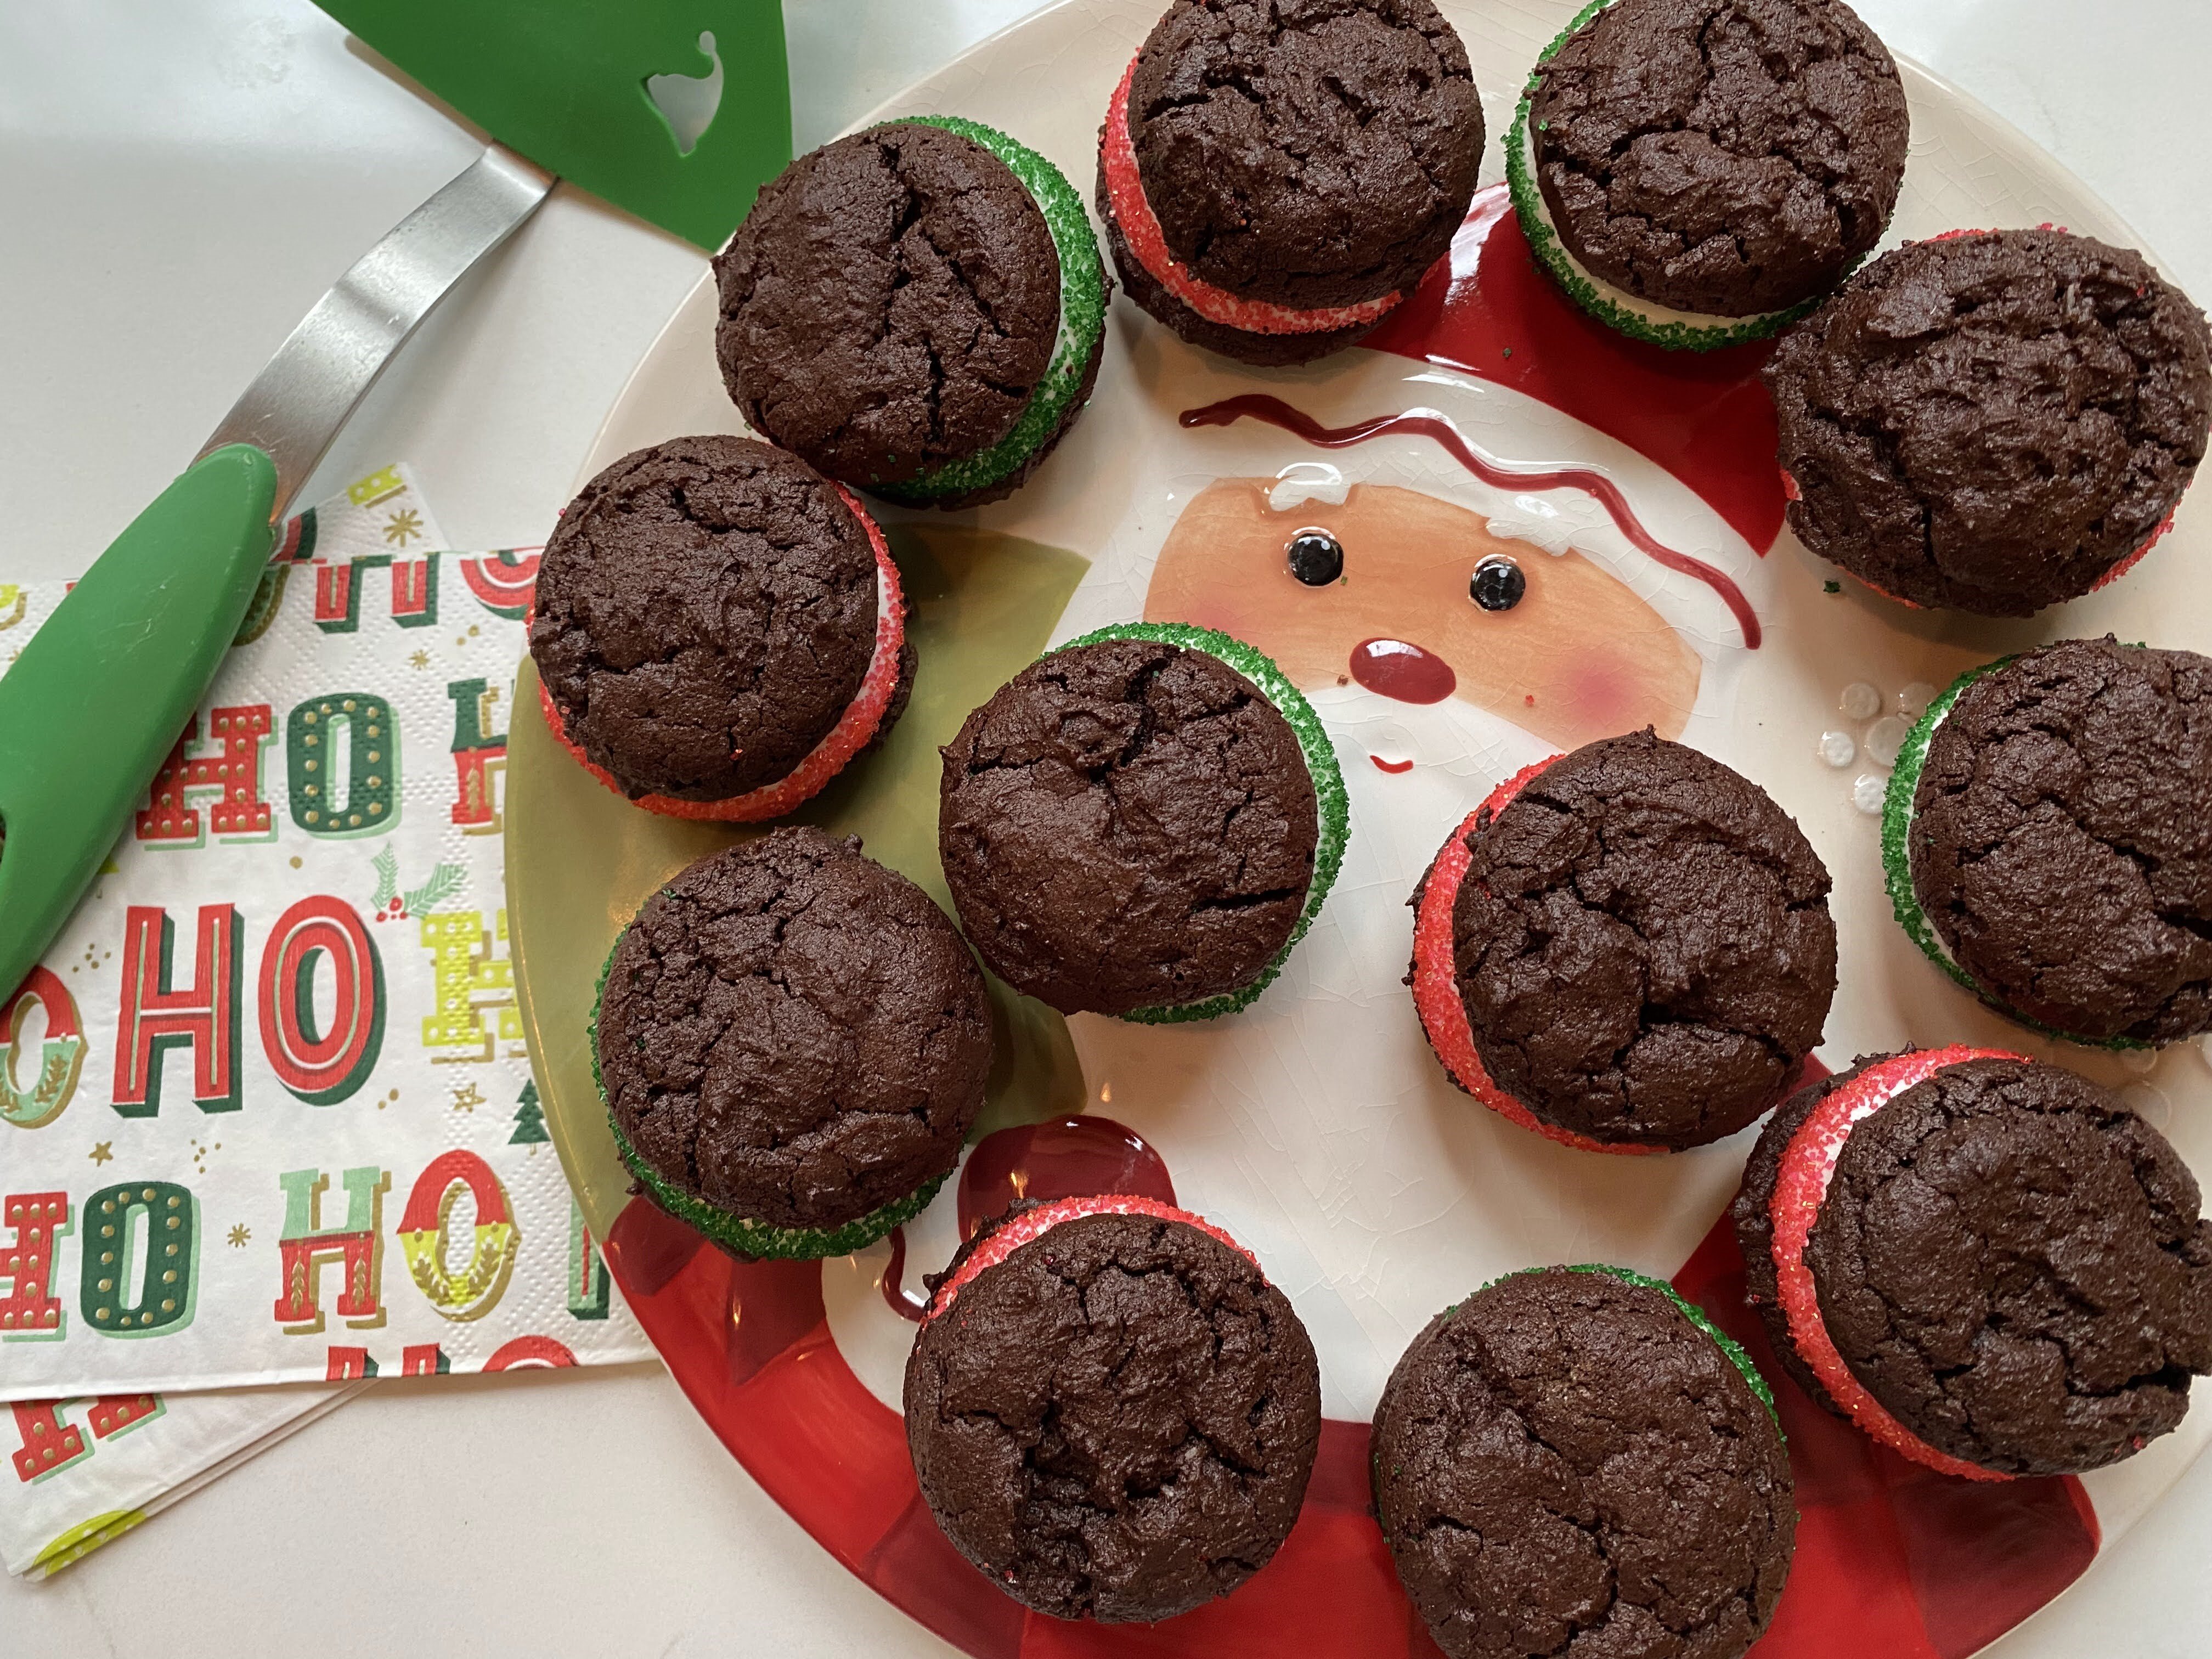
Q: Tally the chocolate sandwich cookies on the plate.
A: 12